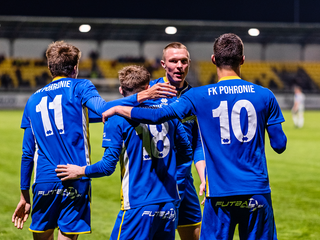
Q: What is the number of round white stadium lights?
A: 3